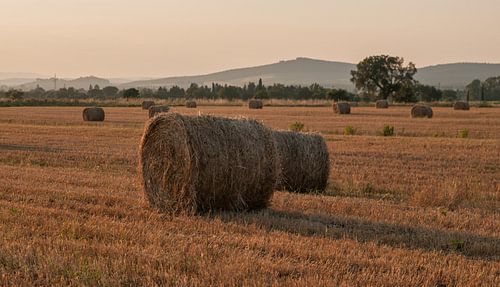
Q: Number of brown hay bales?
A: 11